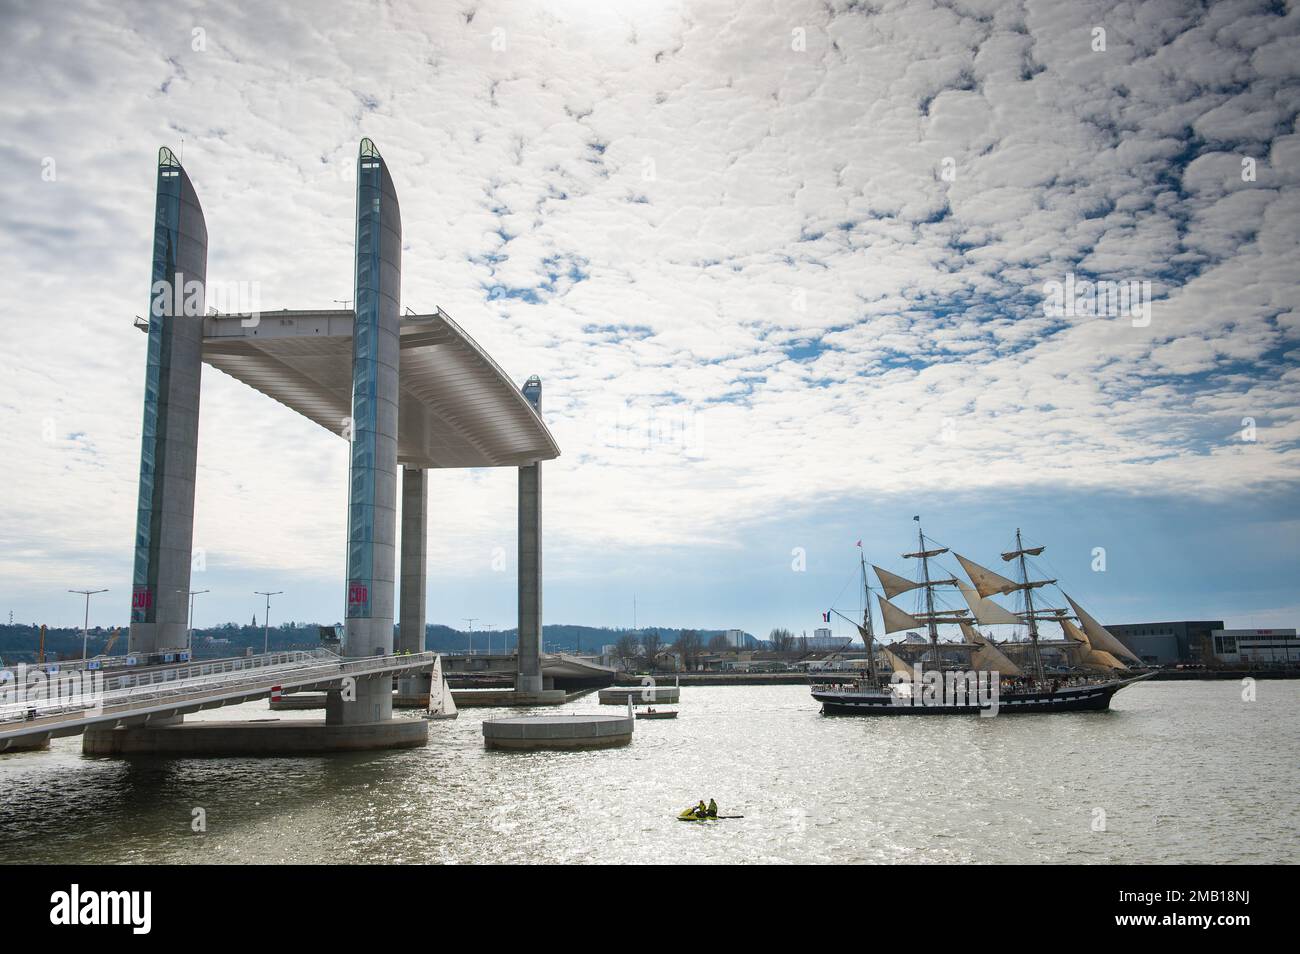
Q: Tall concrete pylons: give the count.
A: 4